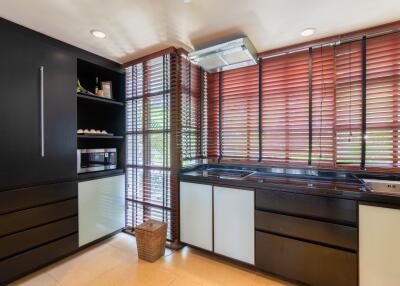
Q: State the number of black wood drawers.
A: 7